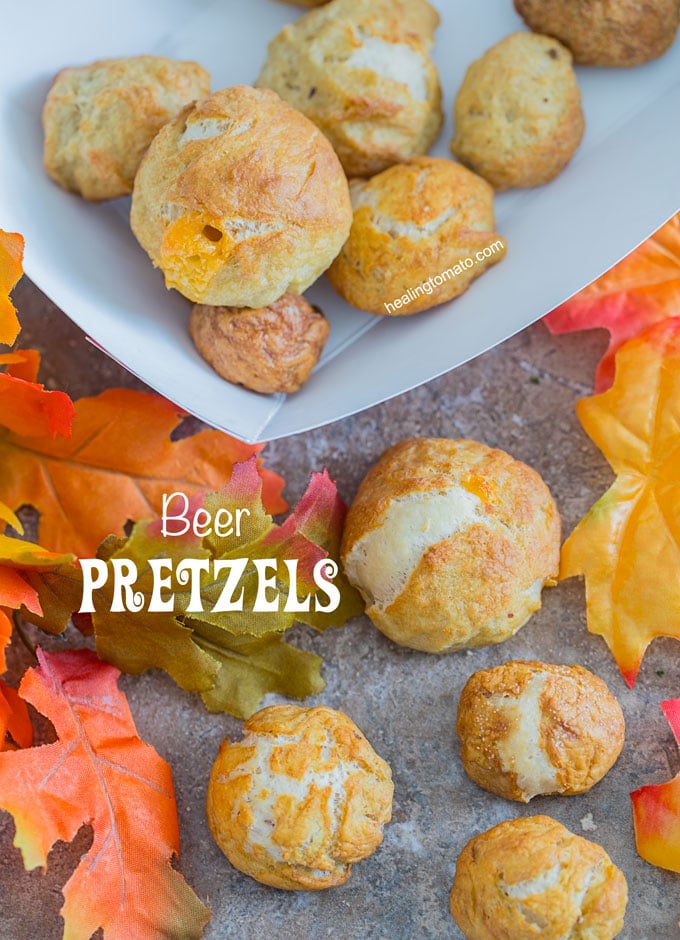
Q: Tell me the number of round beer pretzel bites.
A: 11